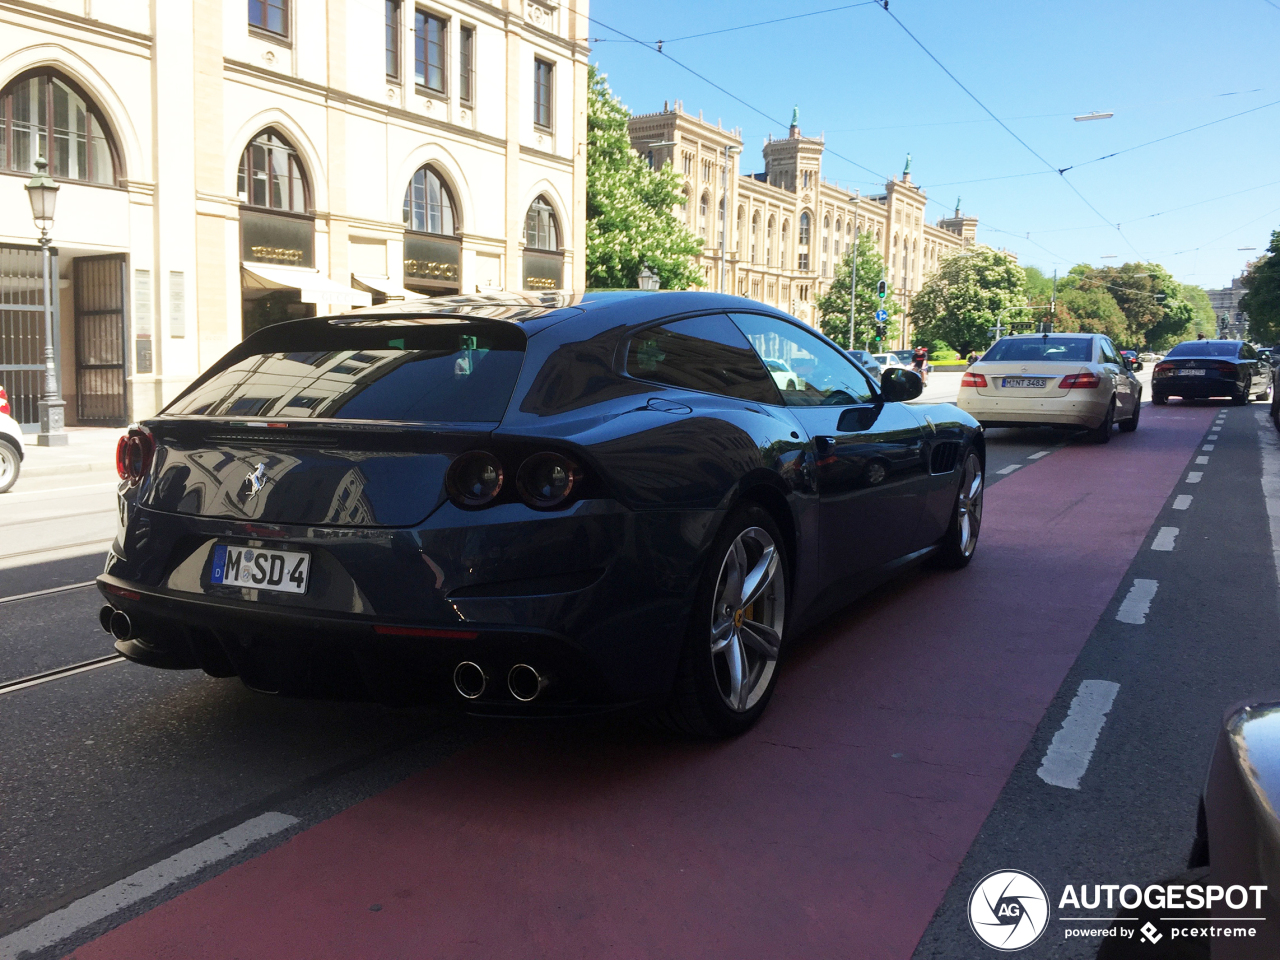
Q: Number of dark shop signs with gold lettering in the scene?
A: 3